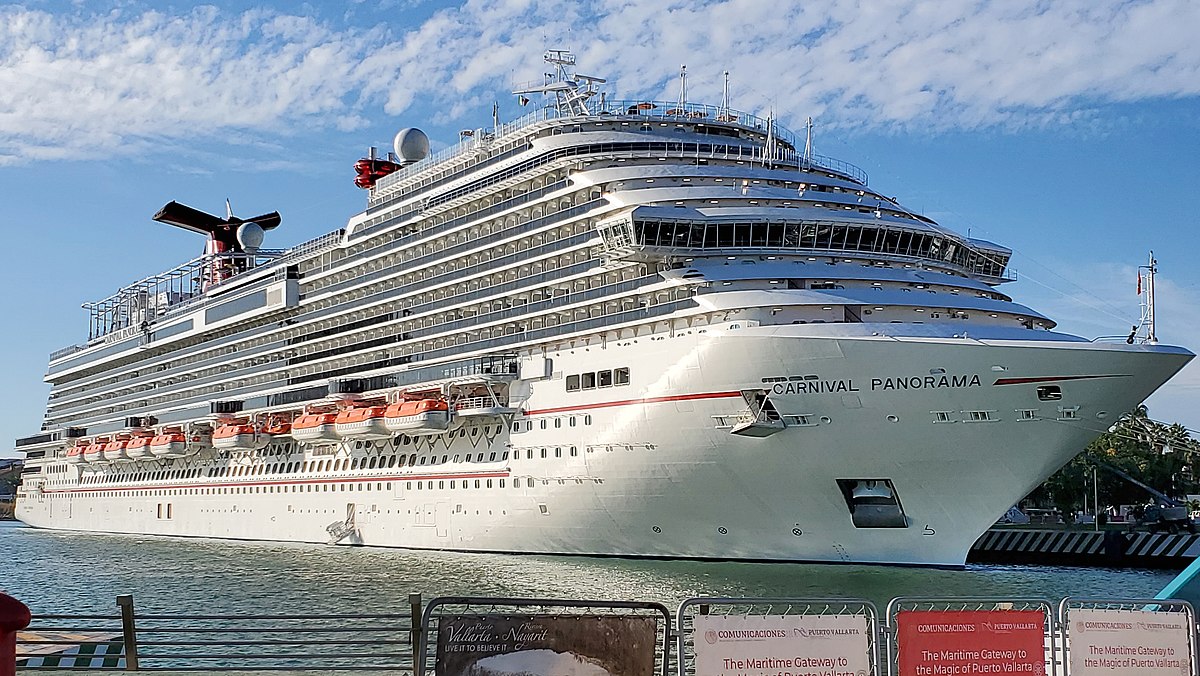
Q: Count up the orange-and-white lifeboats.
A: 9